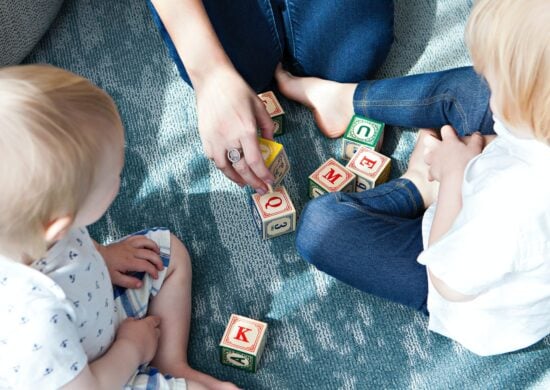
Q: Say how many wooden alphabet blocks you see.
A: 7